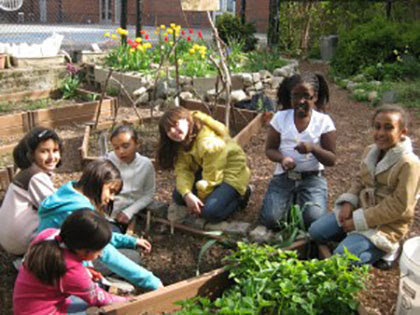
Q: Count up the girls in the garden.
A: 7